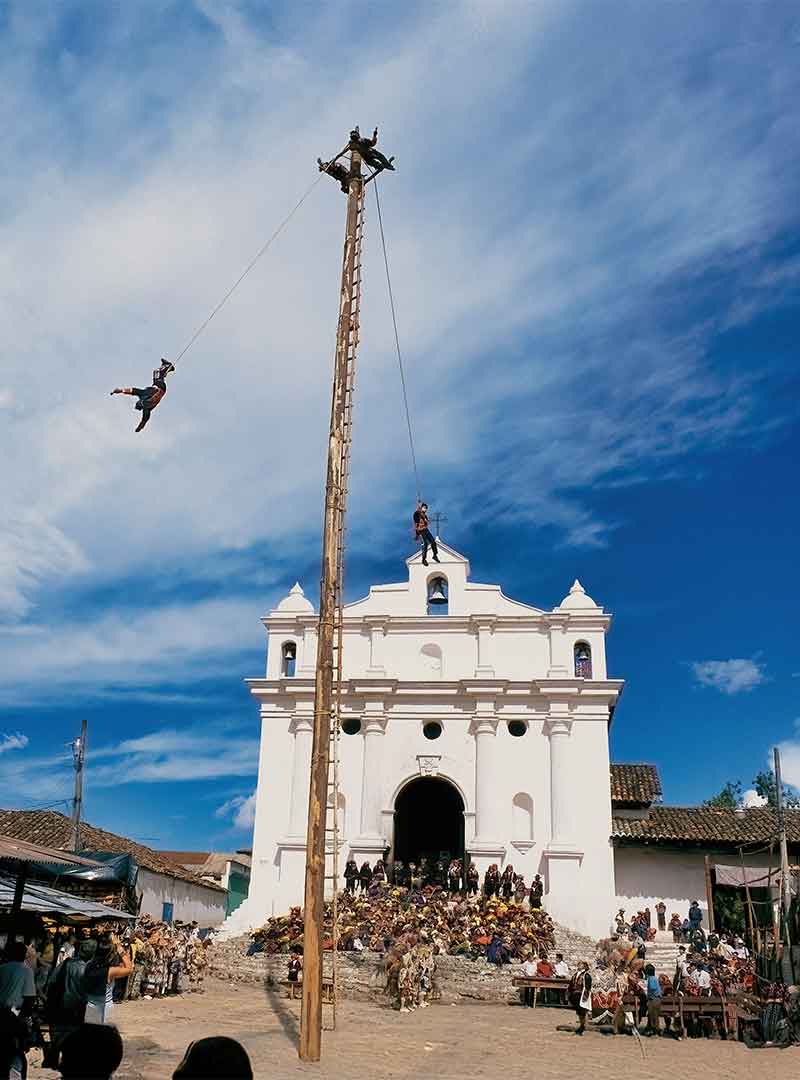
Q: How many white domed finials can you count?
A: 2